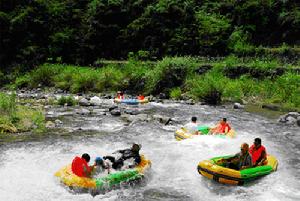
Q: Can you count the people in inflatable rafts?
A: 9